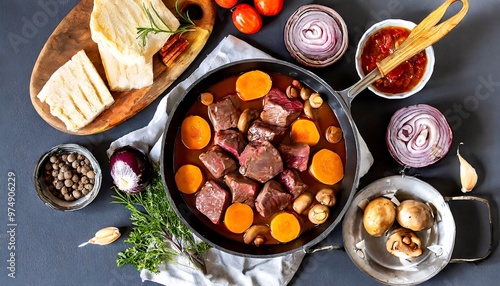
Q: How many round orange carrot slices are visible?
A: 7